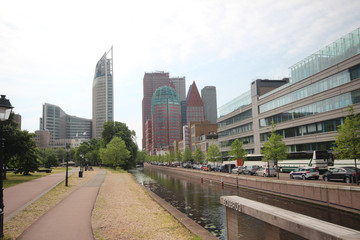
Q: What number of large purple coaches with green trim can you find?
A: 0